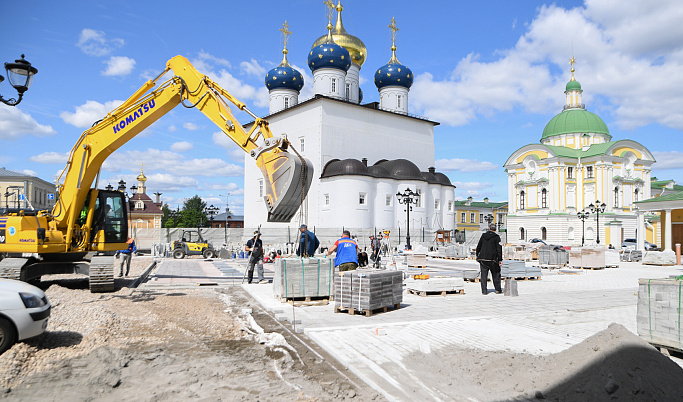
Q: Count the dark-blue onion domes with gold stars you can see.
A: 3